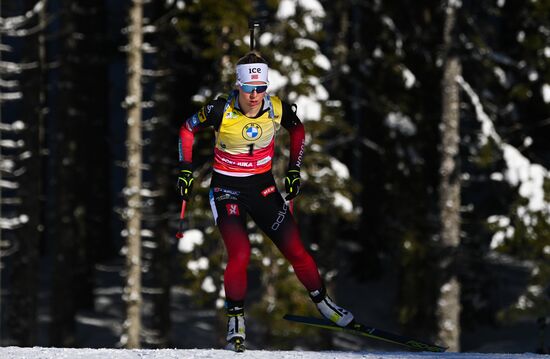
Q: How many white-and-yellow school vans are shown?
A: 0